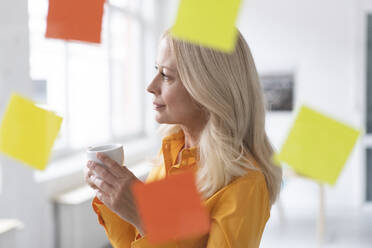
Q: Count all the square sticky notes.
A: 5